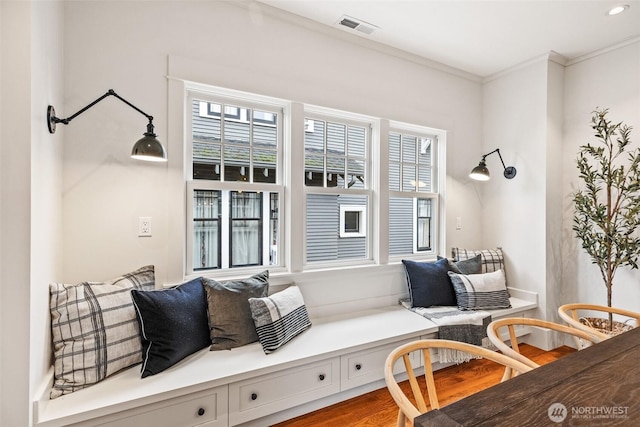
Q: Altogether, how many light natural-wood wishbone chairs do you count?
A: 3